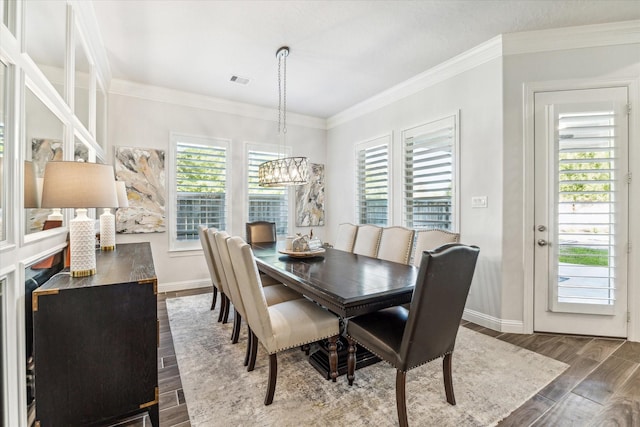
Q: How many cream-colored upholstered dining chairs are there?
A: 8